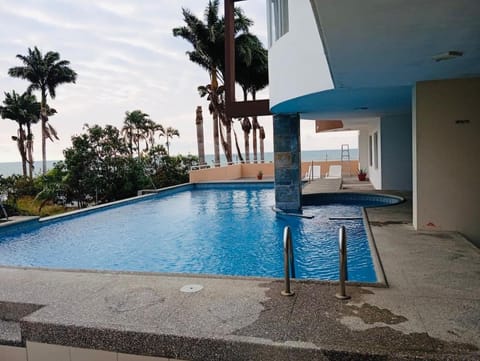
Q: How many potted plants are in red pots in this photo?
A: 2